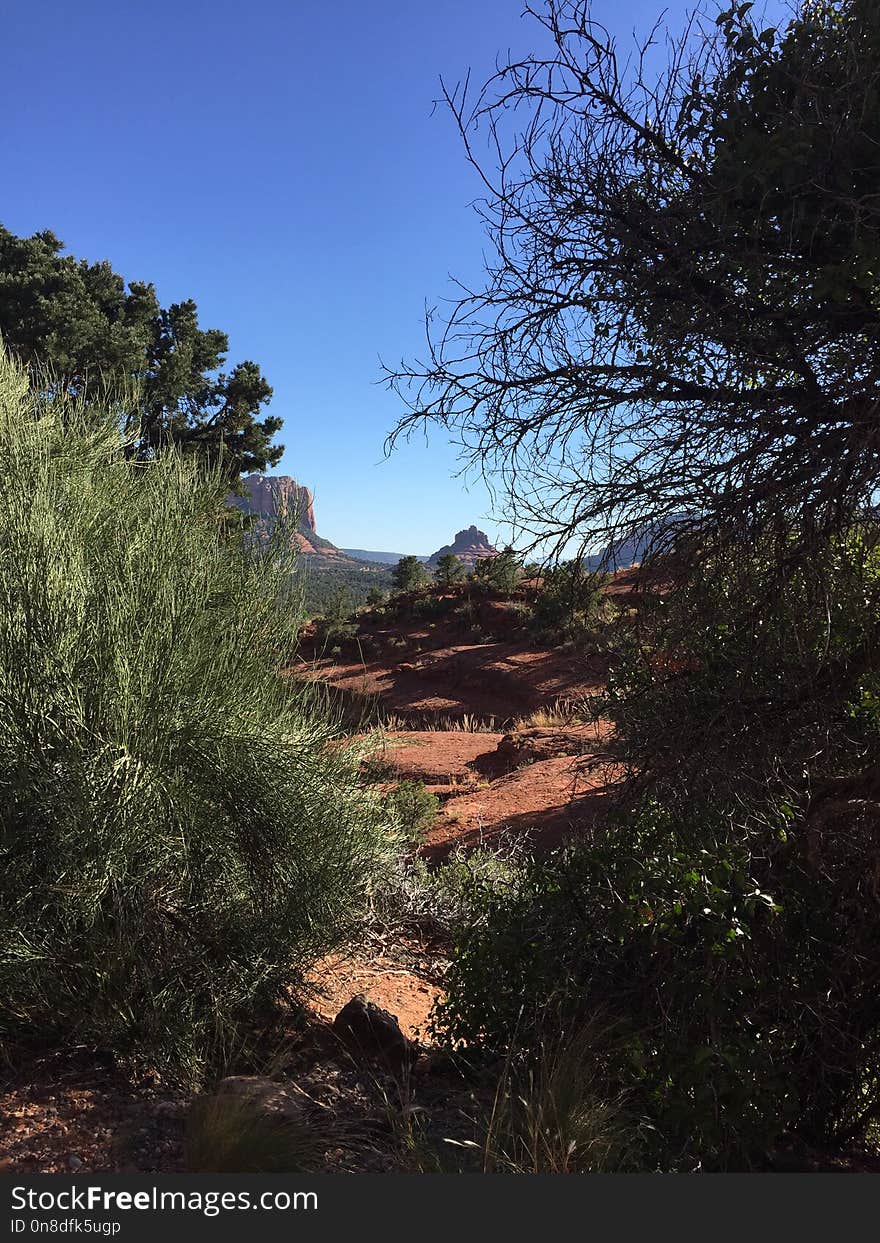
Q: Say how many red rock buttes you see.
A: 2